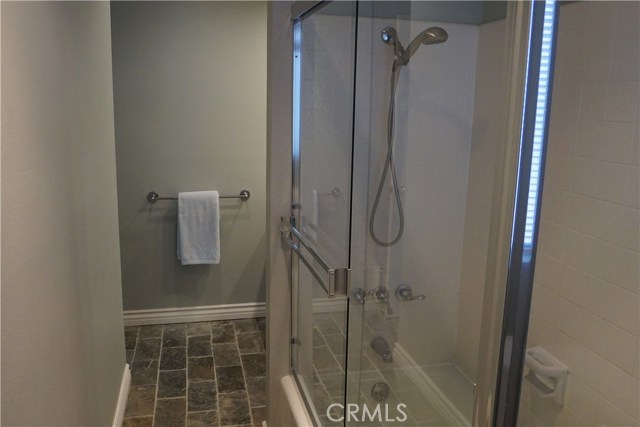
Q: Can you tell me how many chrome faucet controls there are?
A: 3